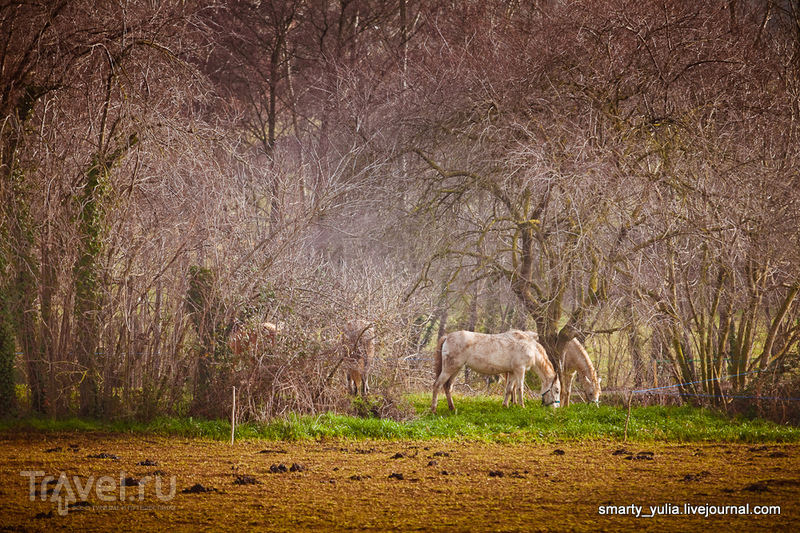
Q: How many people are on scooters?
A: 0